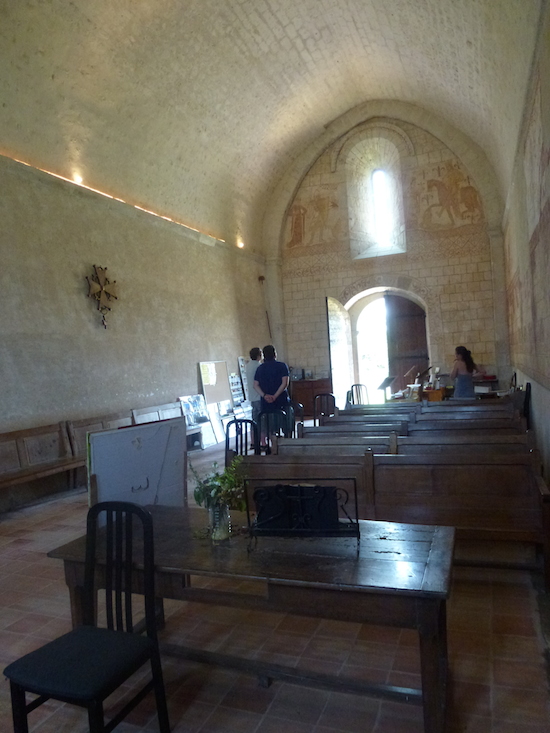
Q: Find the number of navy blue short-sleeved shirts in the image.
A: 1